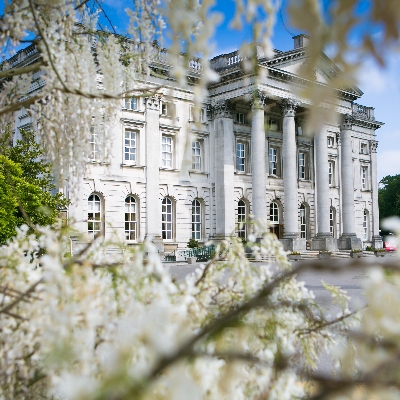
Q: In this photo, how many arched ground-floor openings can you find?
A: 9